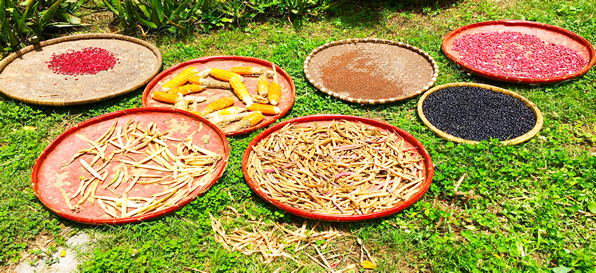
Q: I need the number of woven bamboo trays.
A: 7